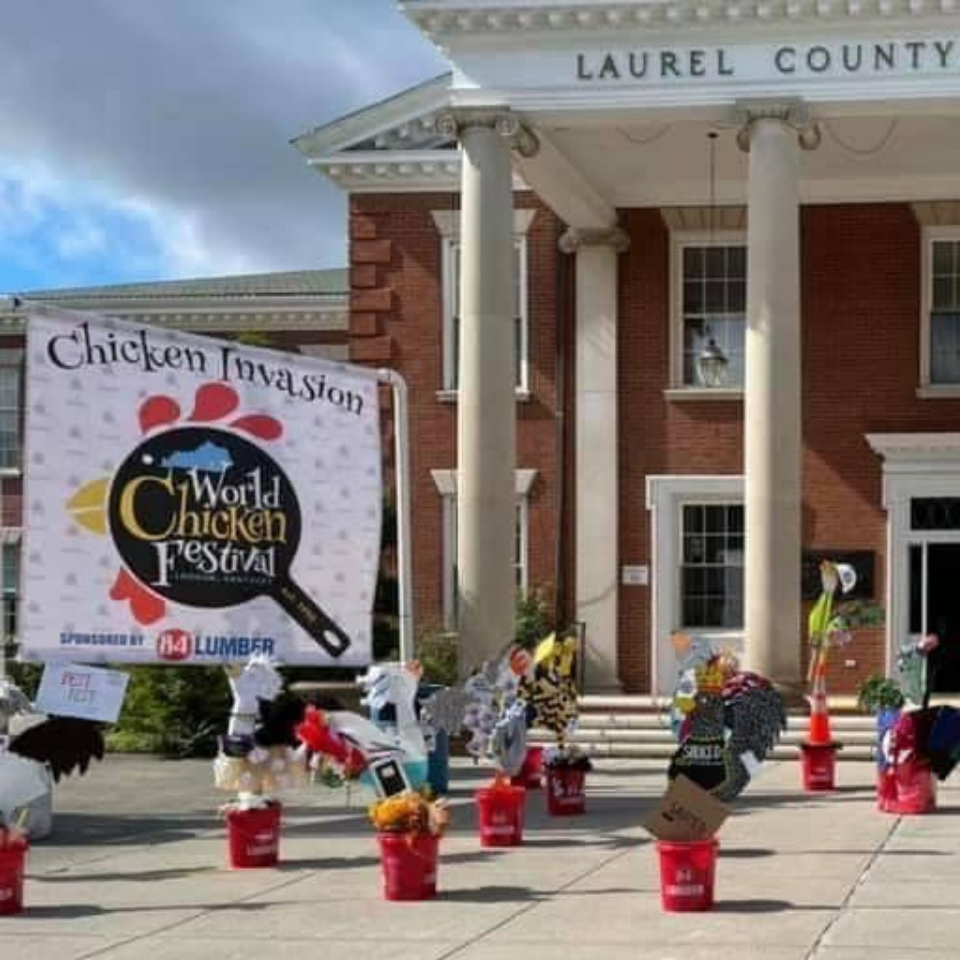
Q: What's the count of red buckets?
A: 9